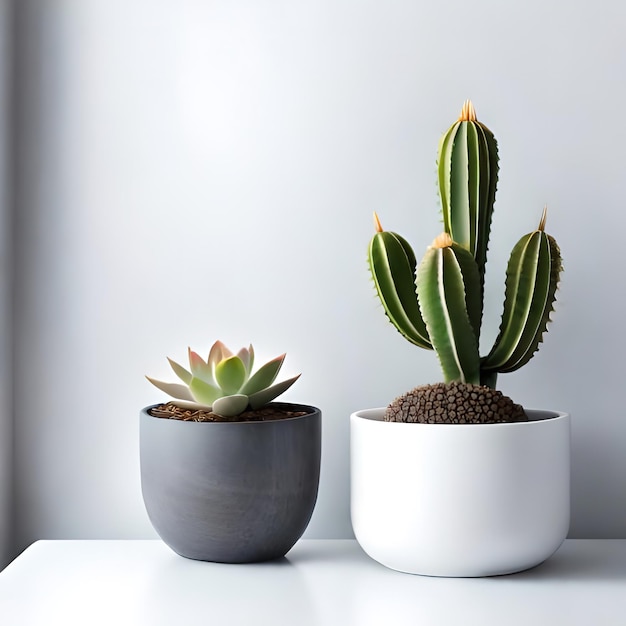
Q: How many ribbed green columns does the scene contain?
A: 4